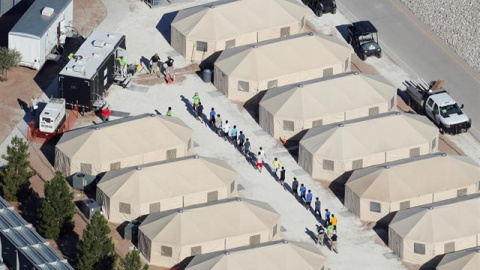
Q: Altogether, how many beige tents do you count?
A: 11